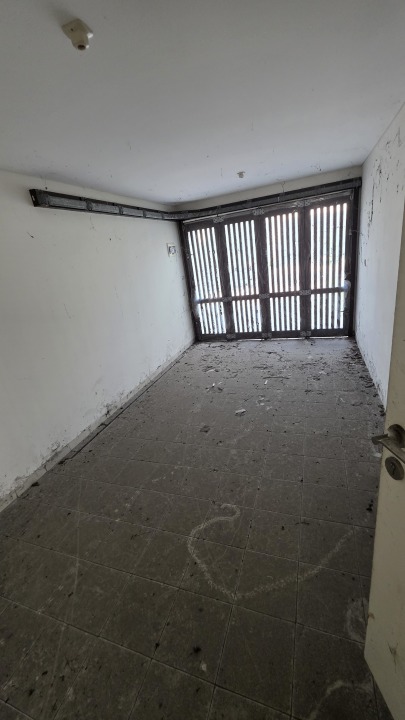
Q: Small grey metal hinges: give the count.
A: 9